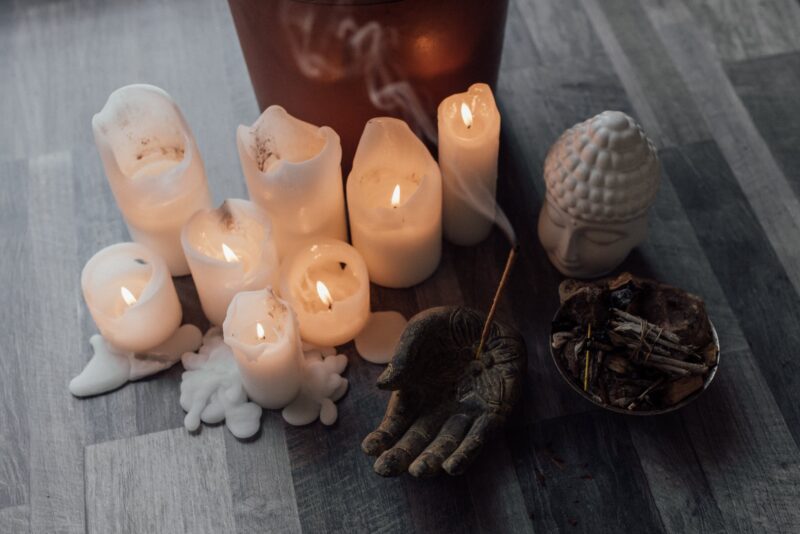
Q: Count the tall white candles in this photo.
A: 4